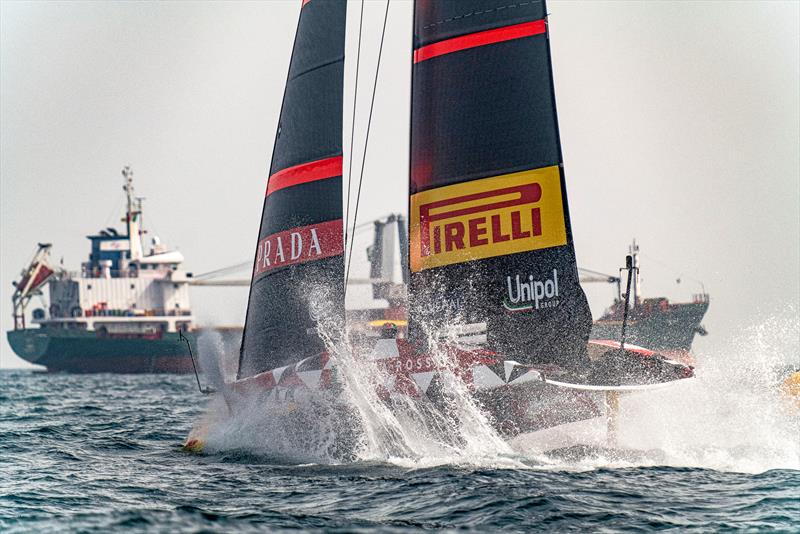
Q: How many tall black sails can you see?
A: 2